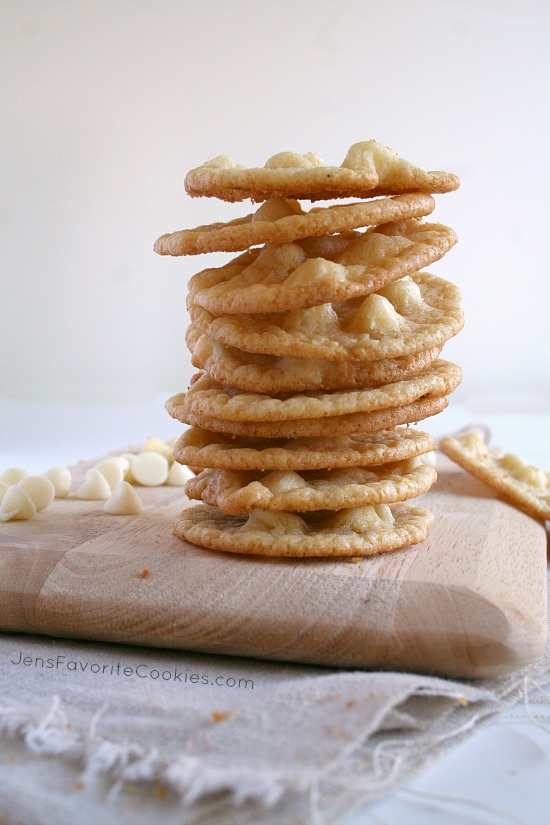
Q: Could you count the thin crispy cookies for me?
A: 11